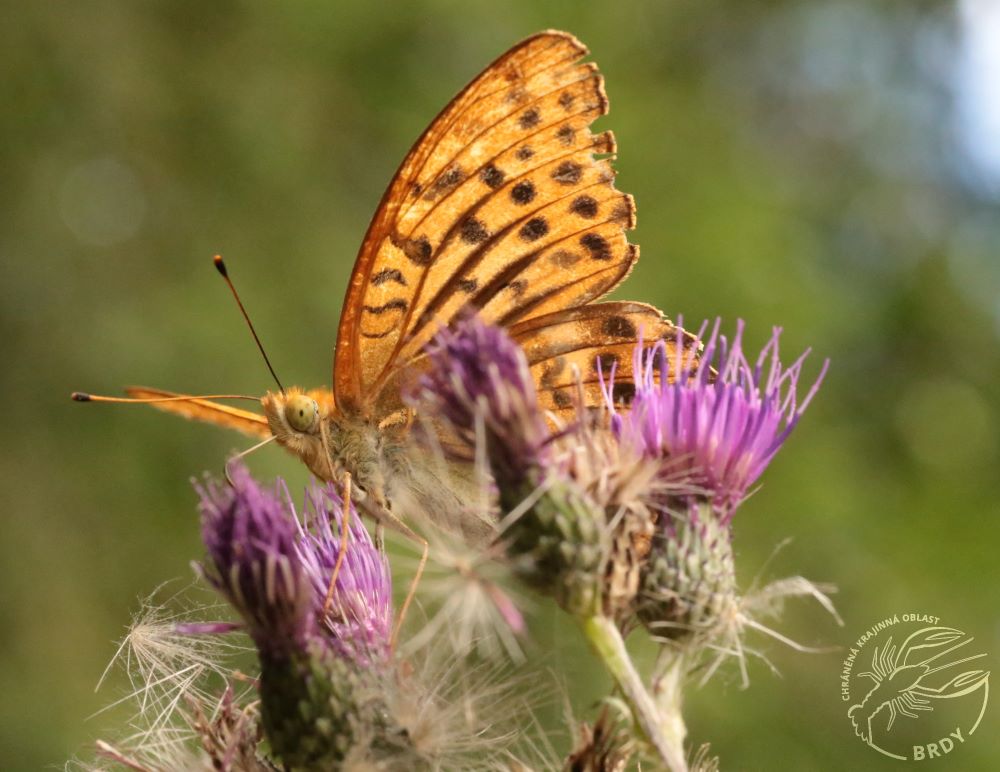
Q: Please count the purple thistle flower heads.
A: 4